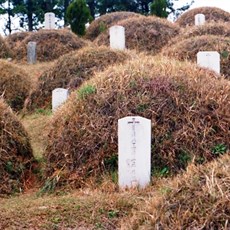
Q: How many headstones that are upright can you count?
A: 7